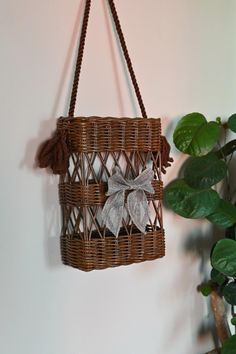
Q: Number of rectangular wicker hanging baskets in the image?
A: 1